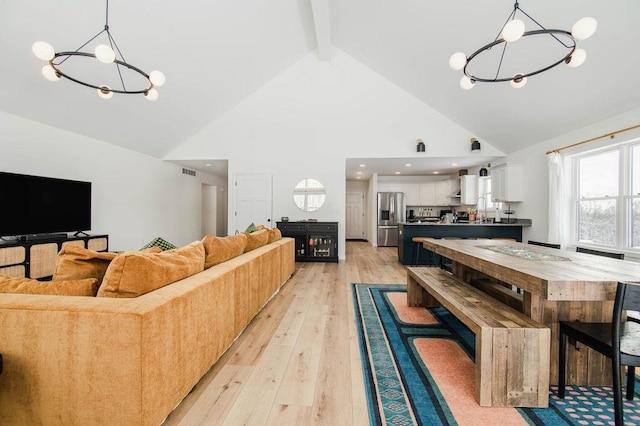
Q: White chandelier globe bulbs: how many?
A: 12